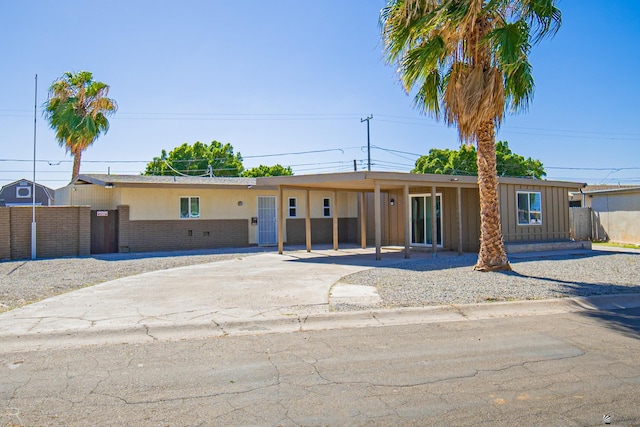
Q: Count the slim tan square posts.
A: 8